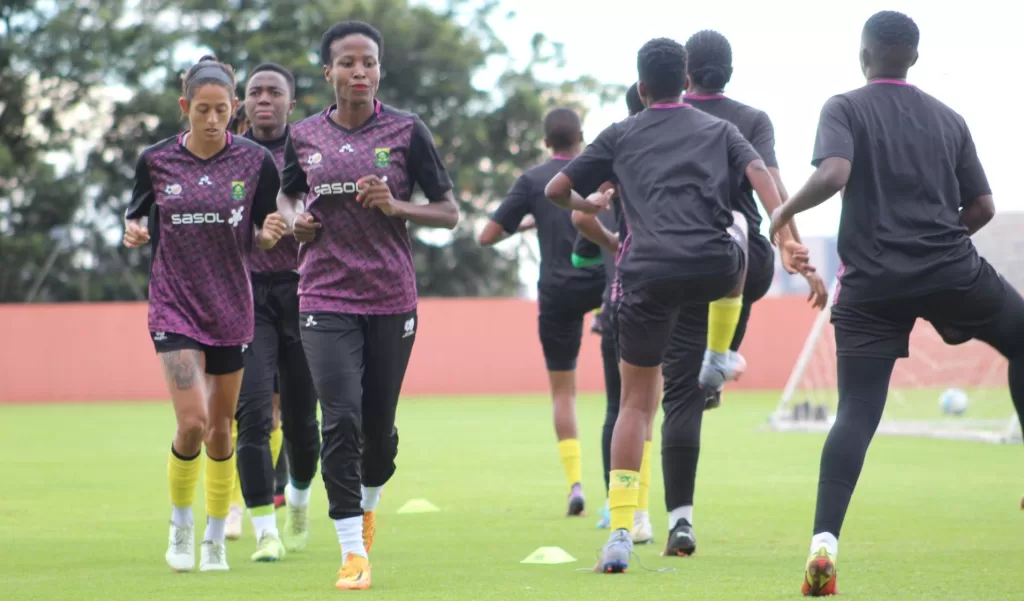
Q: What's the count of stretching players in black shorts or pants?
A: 5